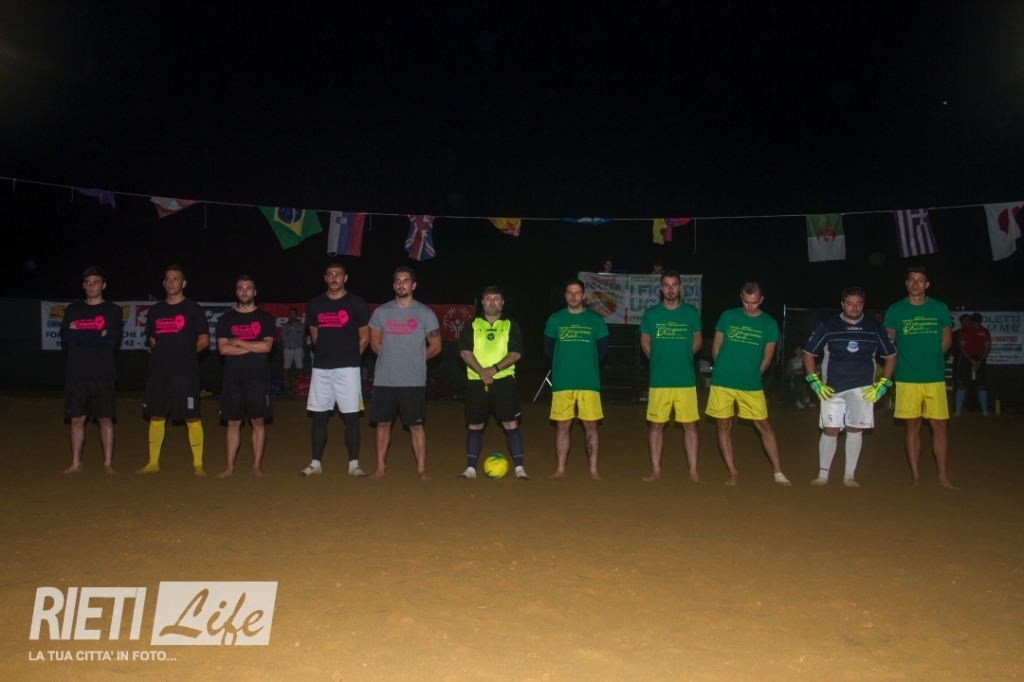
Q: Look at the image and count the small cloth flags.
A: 11